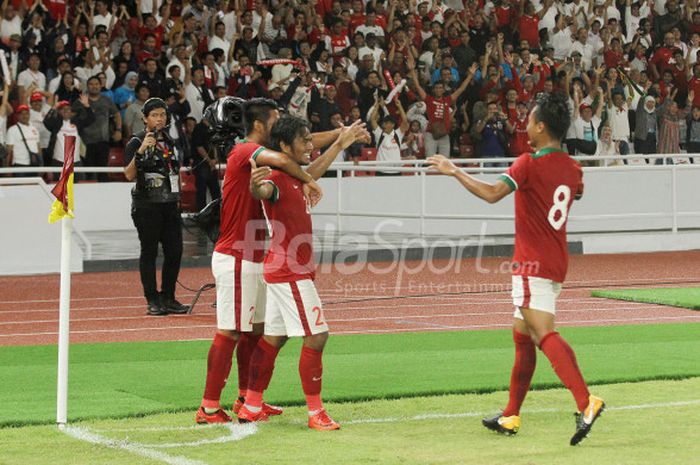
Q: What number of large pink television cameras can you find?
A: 0